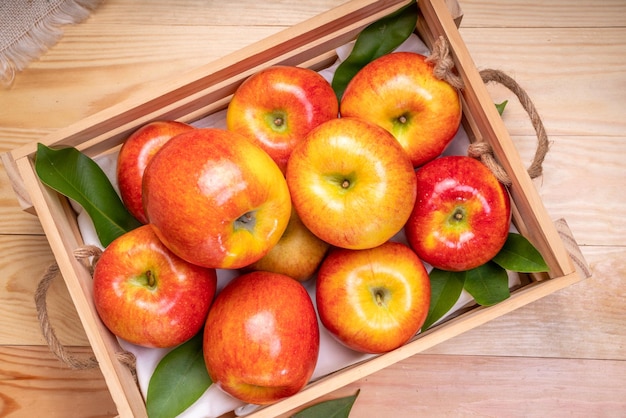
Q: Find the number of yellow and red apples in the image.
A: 10